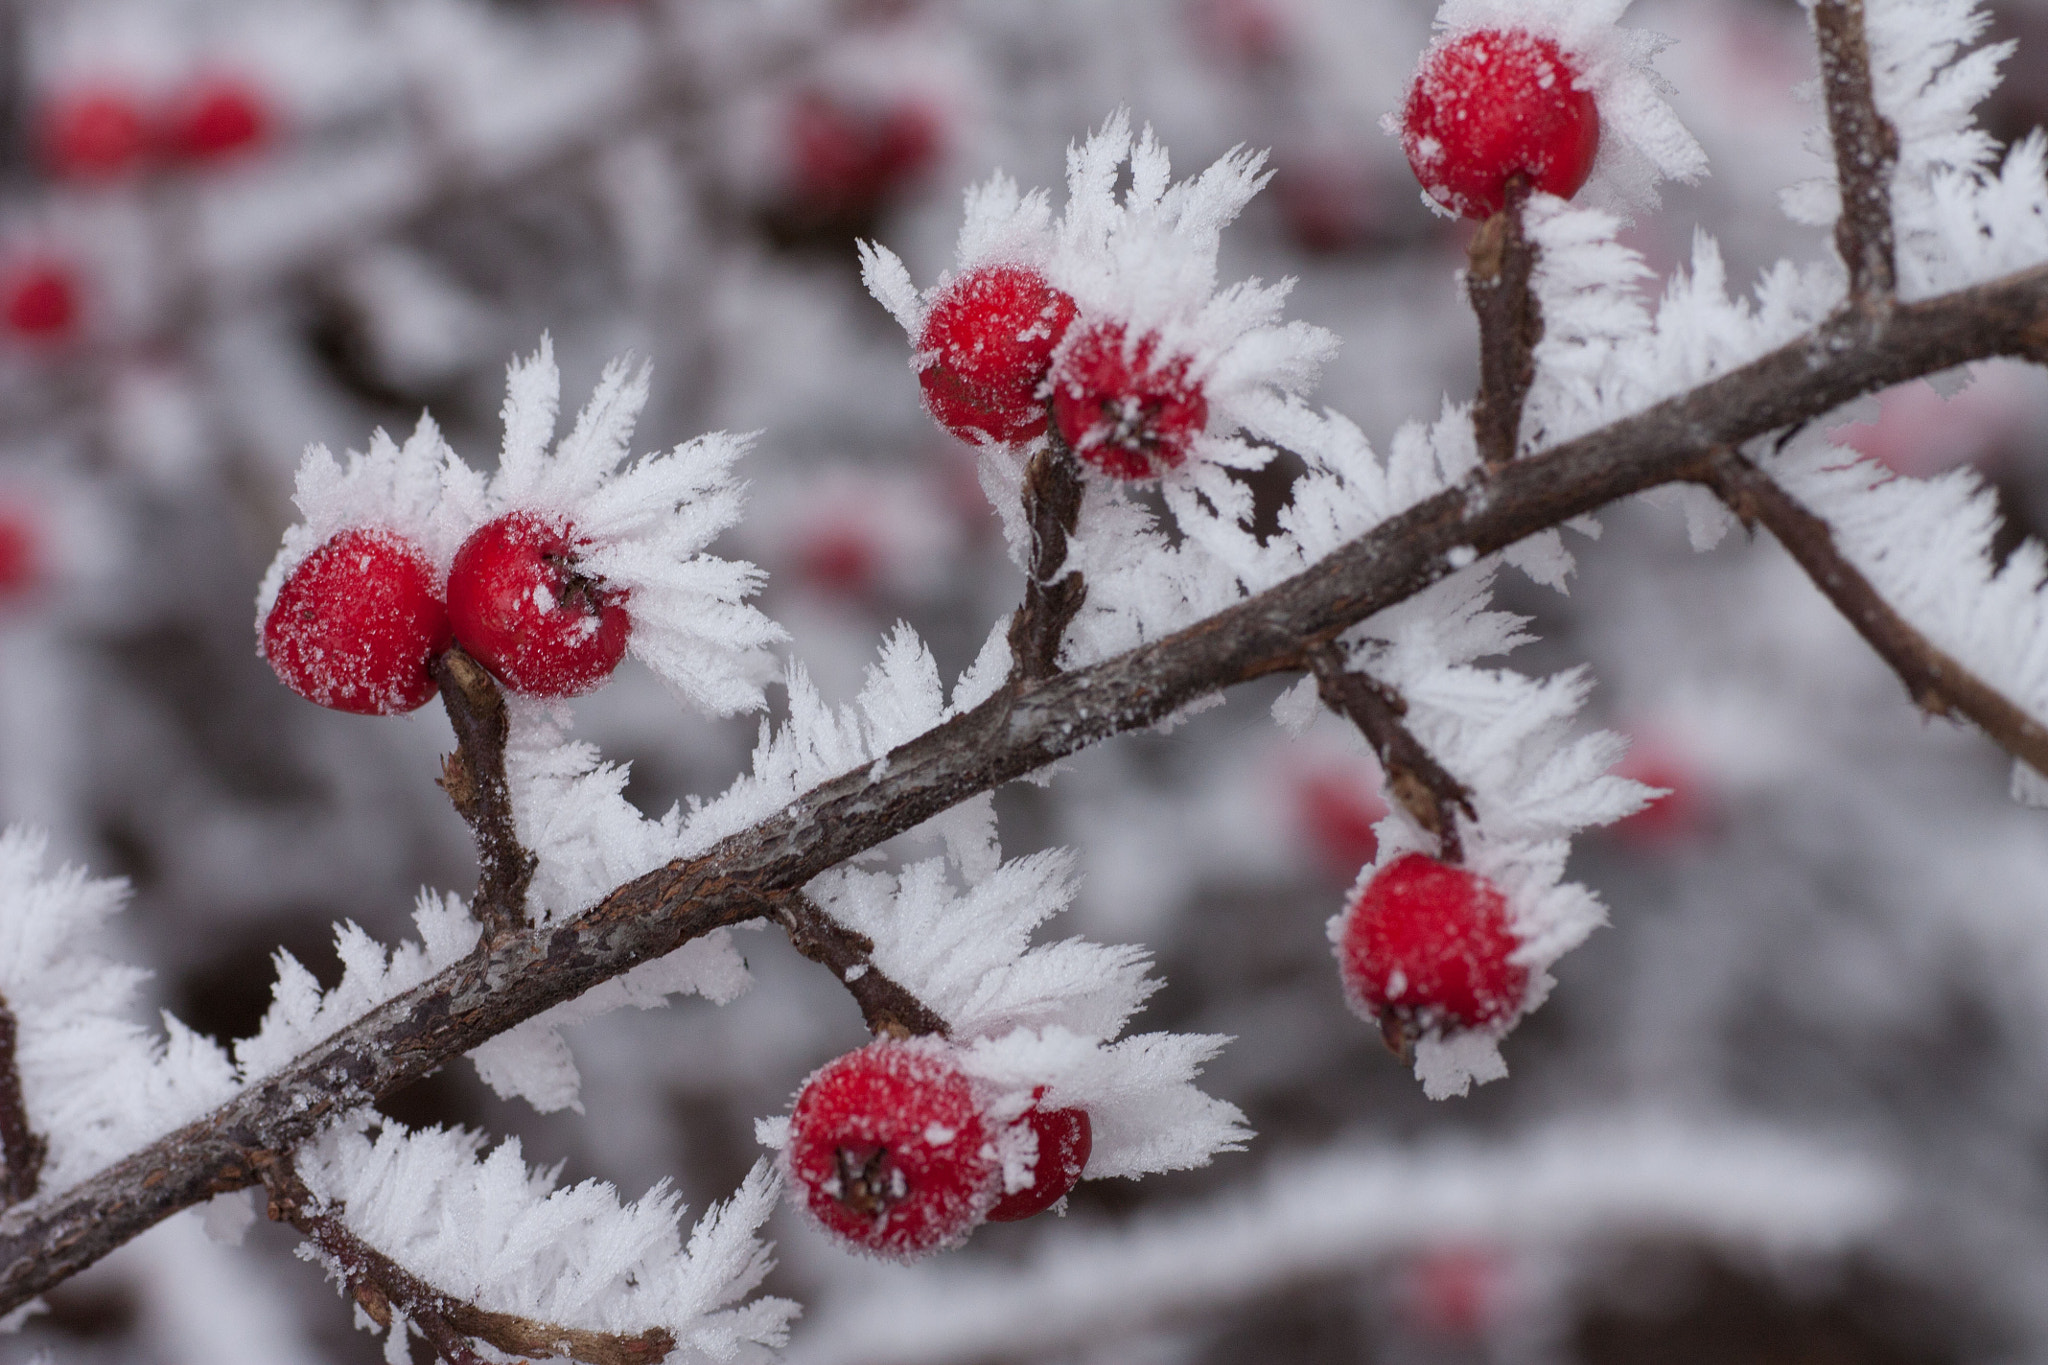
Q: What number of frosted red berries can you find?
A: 8